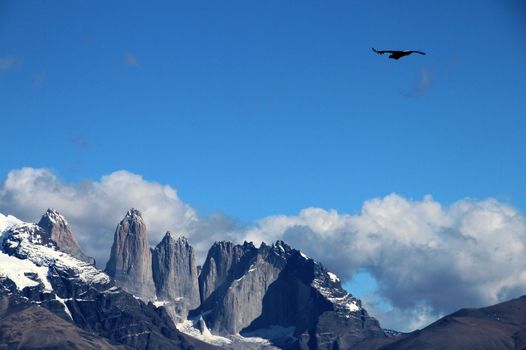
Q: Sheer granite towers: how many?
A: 3